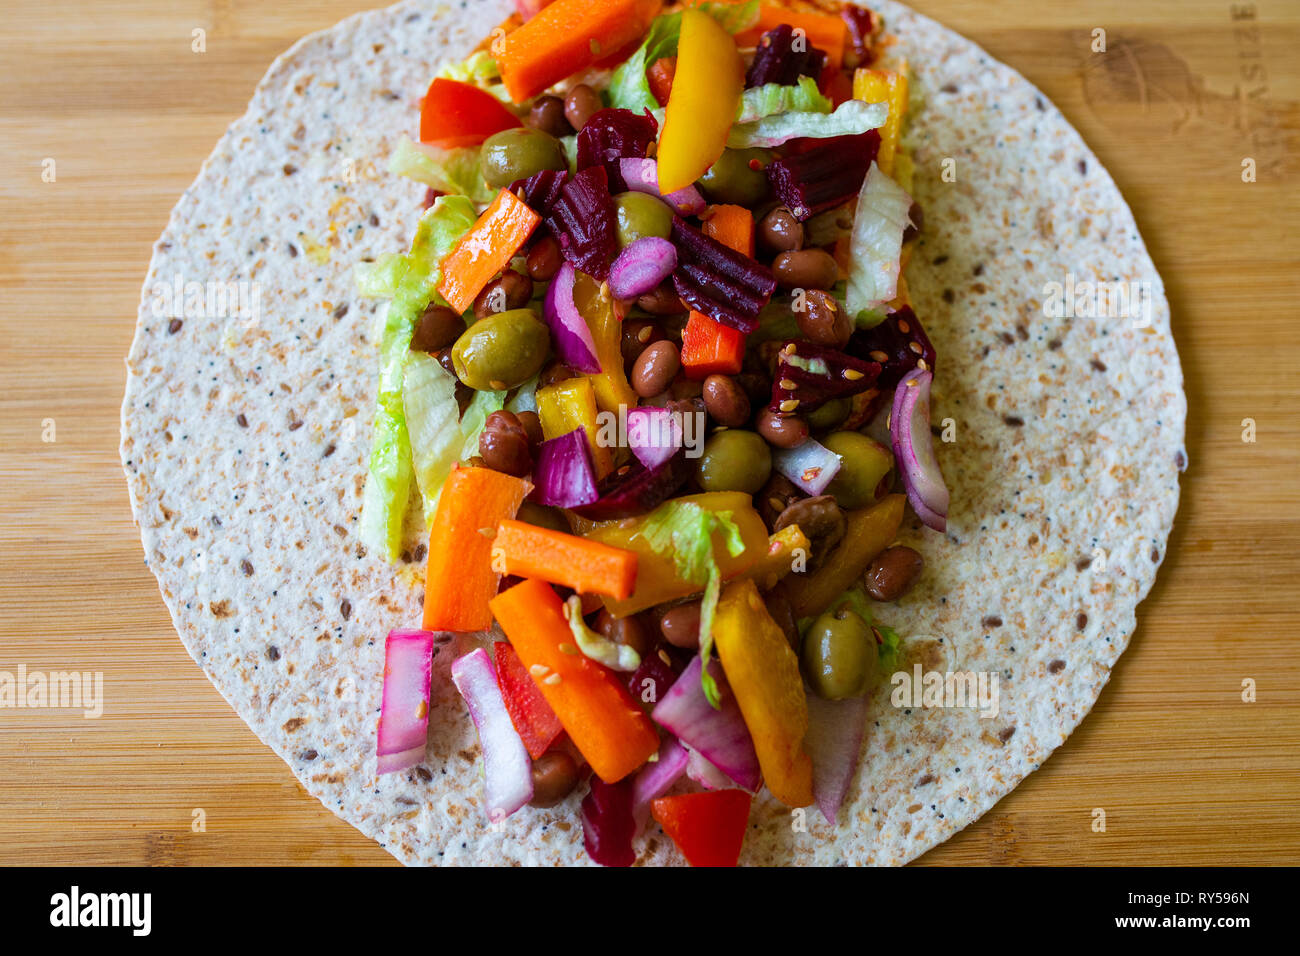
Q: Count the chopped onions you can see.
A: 12